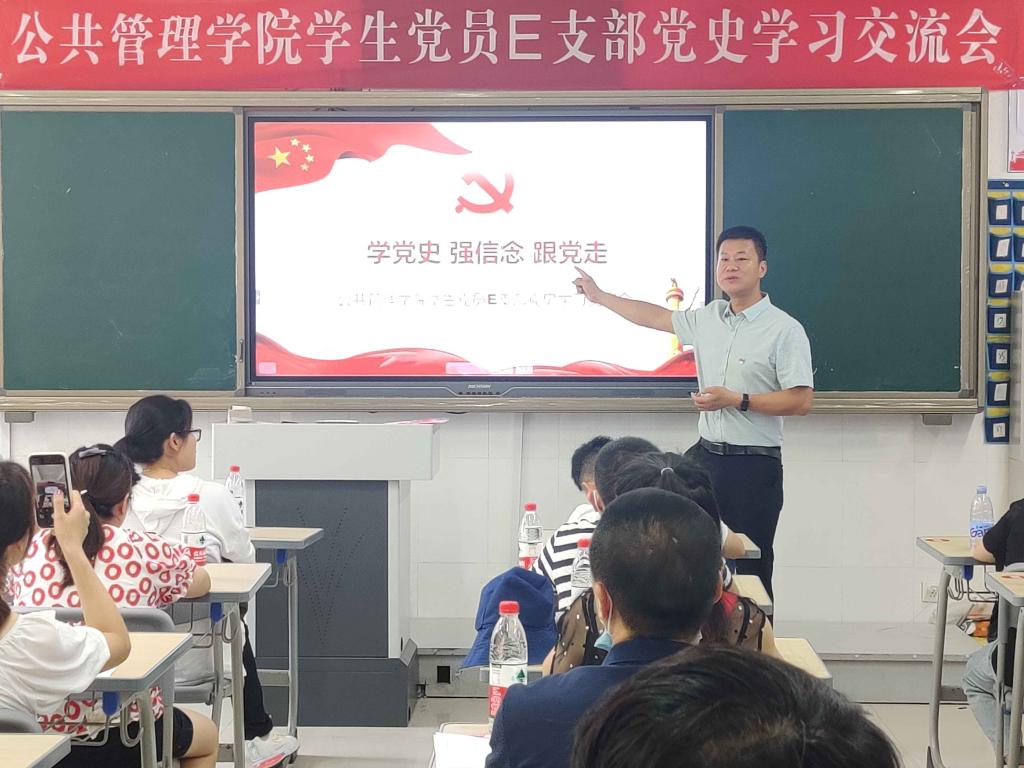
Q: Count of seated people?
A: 9